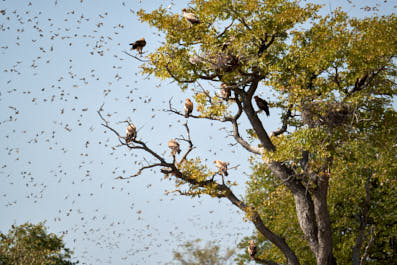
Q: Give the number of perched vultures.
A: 9